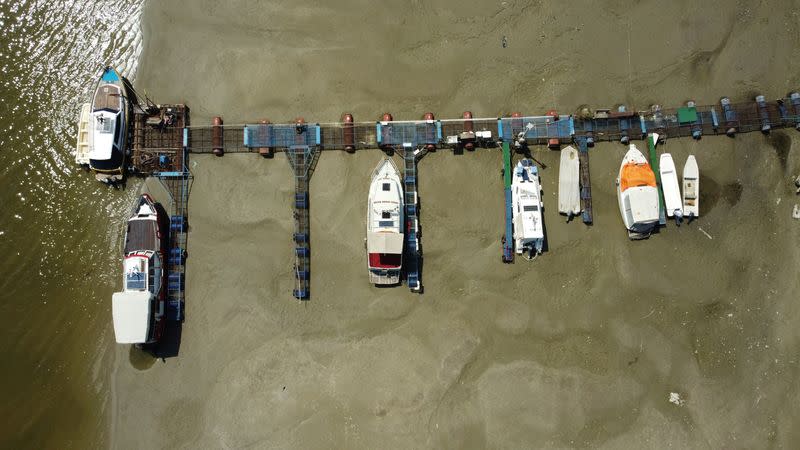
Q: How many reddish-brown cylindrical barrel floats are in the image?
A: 9